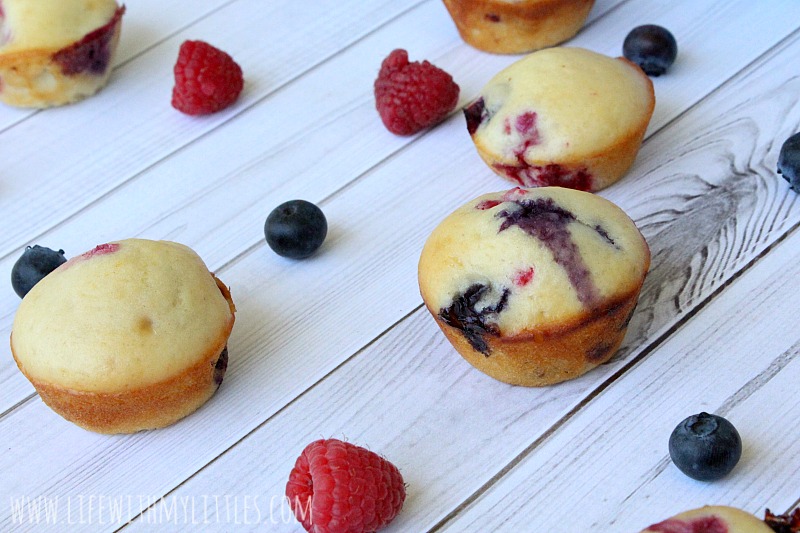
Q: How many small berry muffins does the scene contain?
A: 6